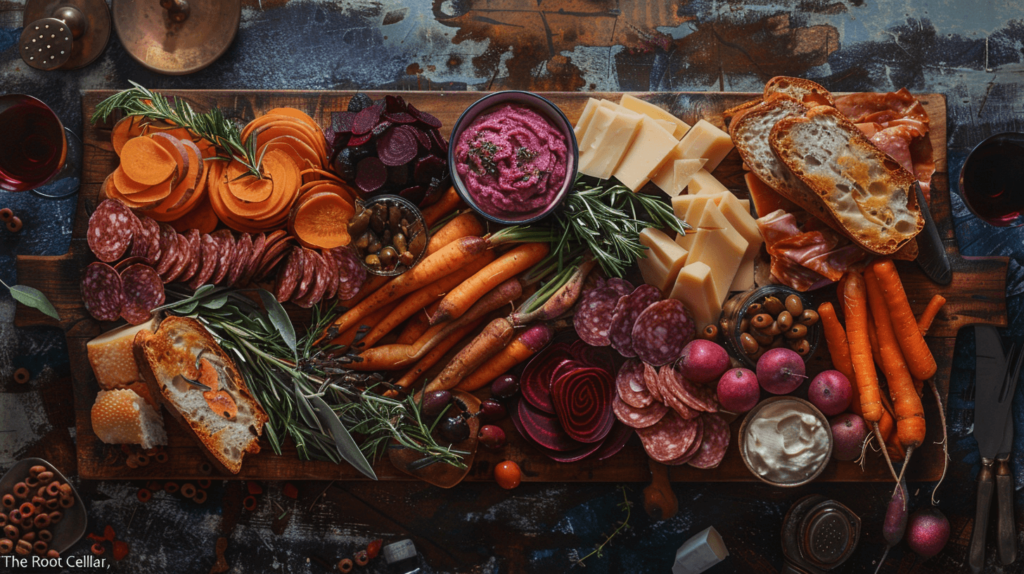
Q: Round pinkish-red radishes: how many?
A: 6